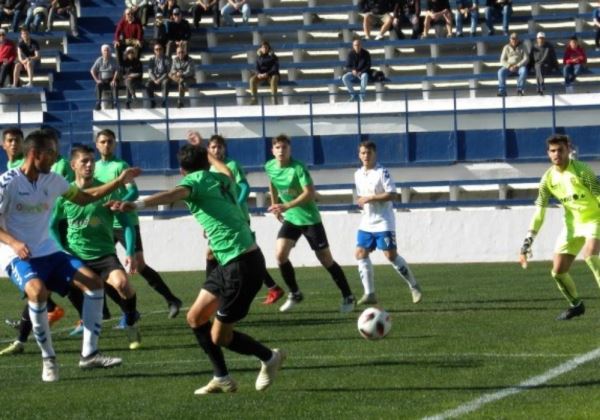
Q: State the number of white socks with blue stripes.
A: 4